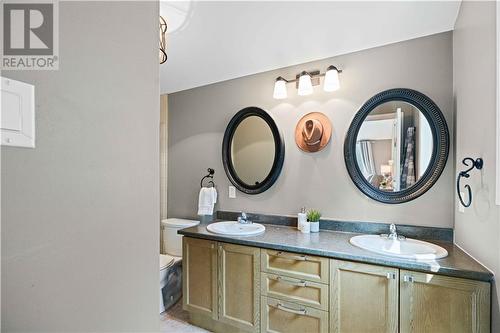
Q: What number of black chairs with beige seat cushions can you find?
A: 0